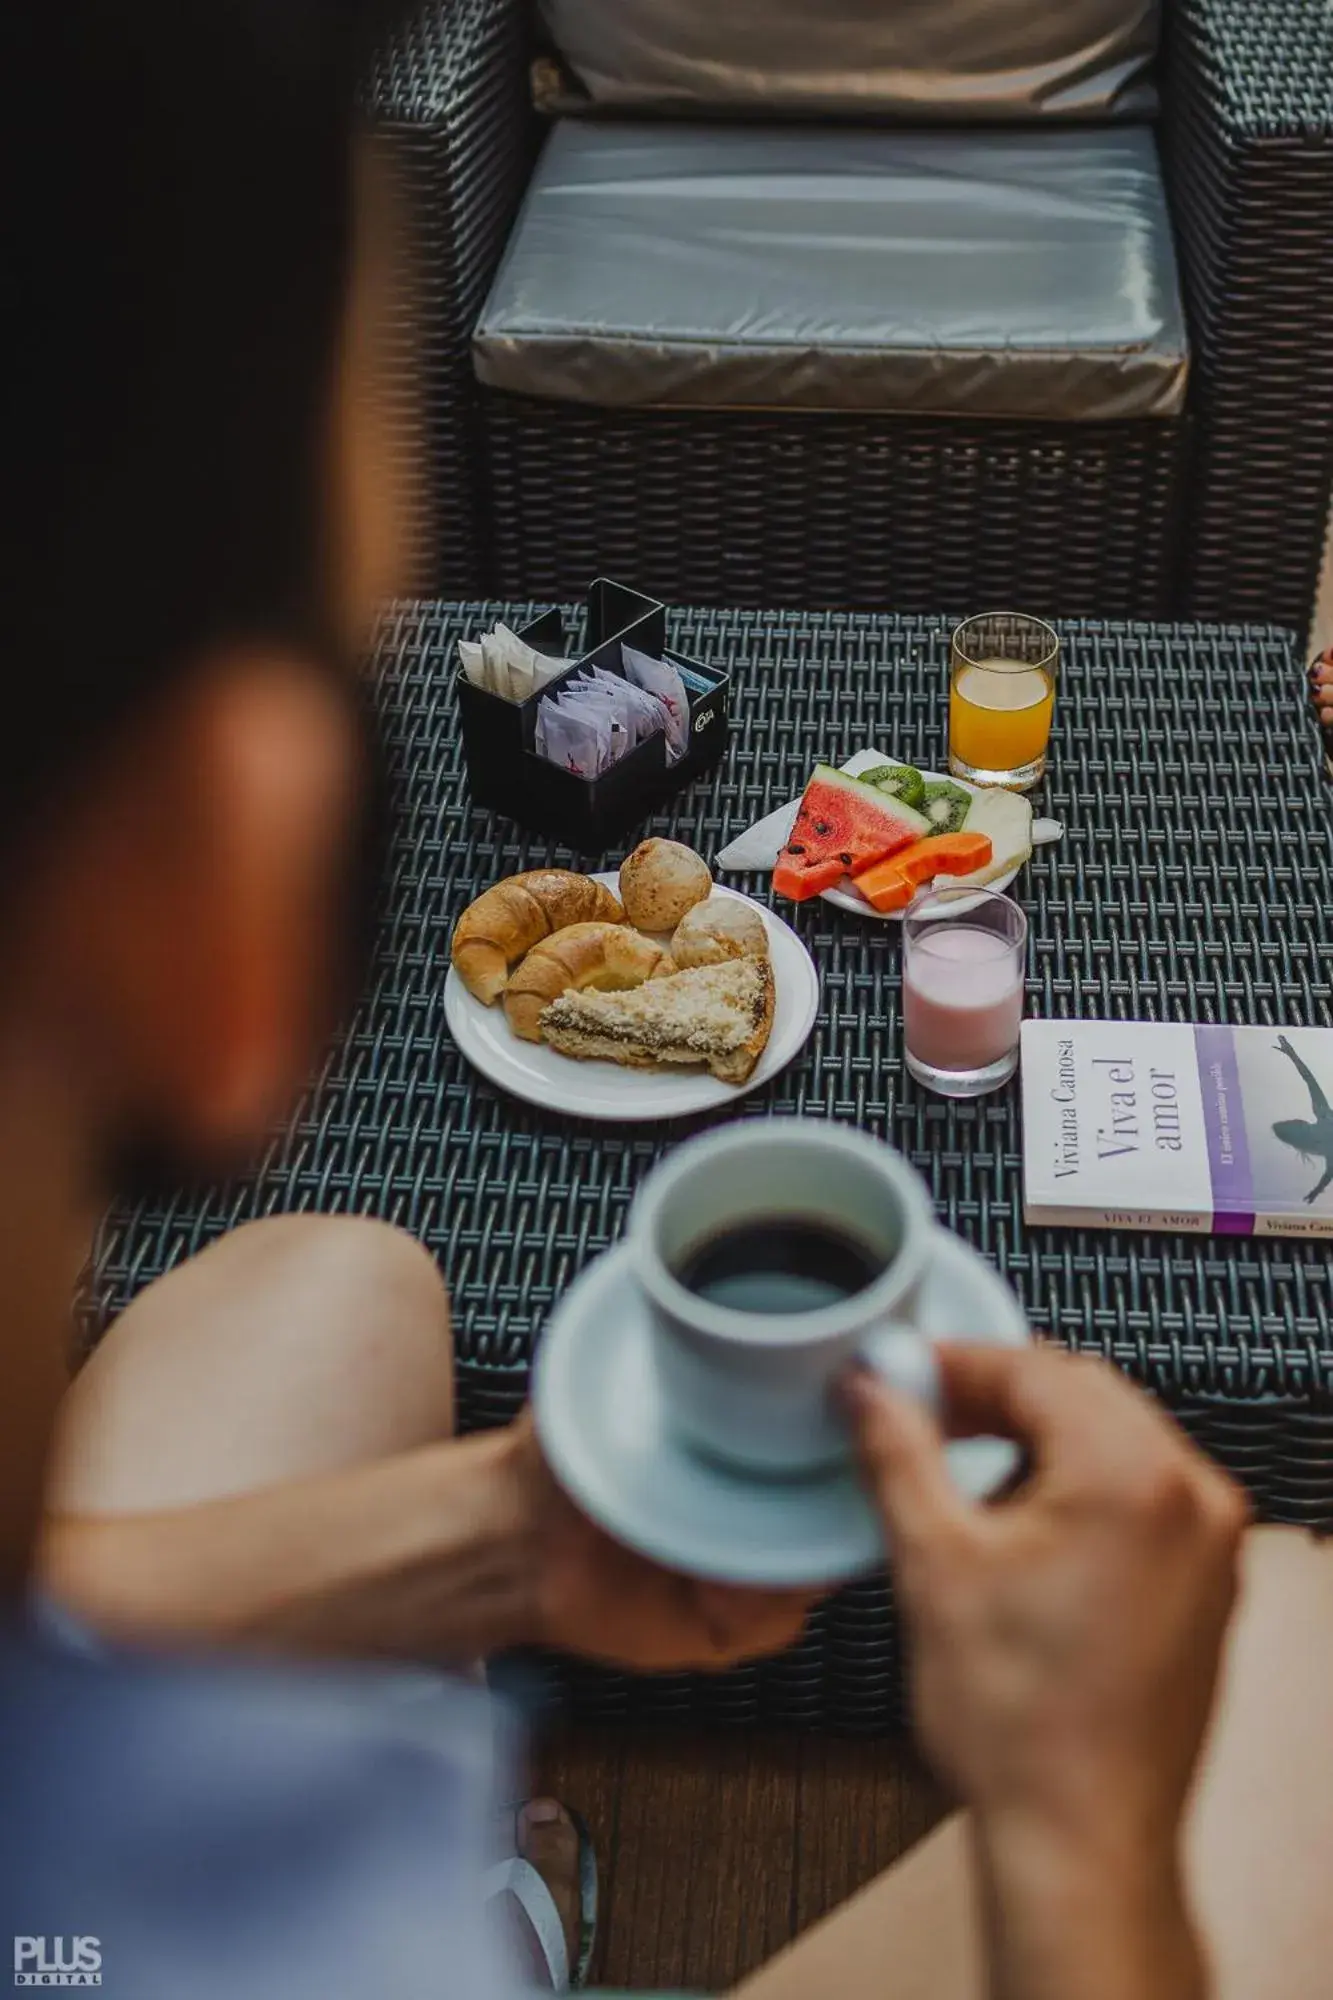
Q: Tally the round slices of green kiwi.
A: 2